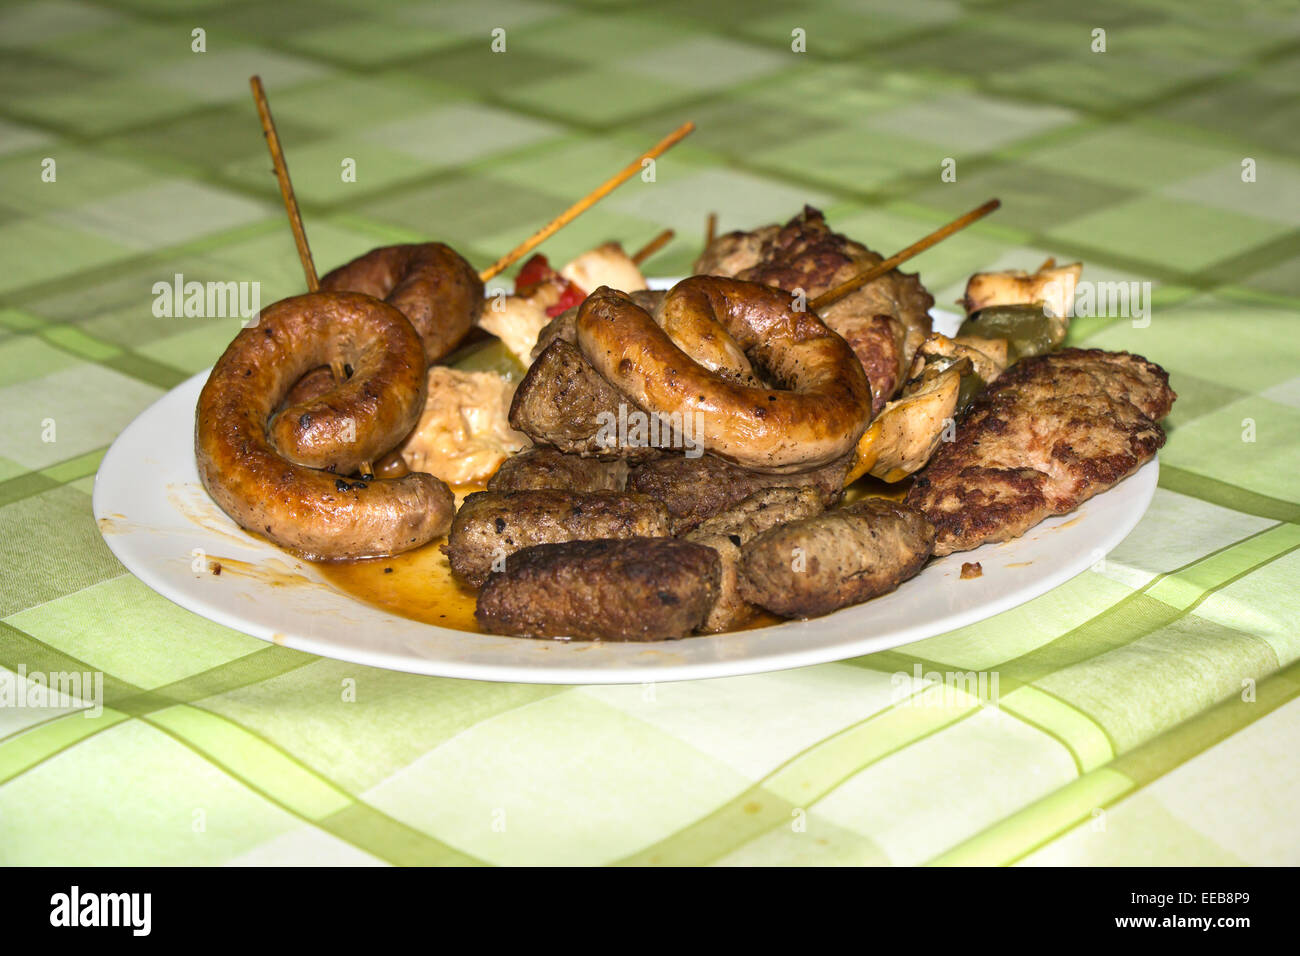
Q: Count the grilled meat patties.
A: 2